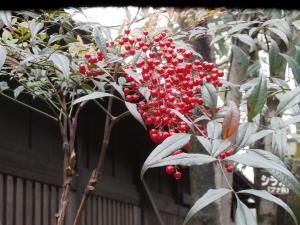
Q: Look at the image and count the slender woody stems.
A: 2